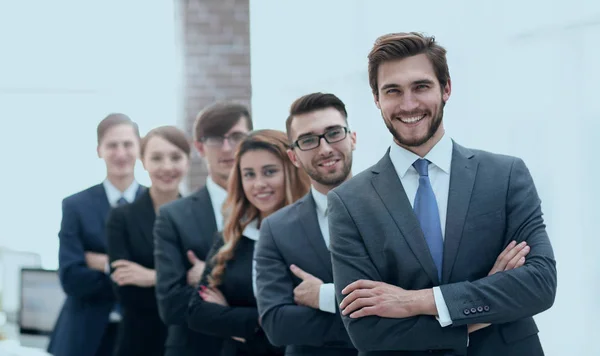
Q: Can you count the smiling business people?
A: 6